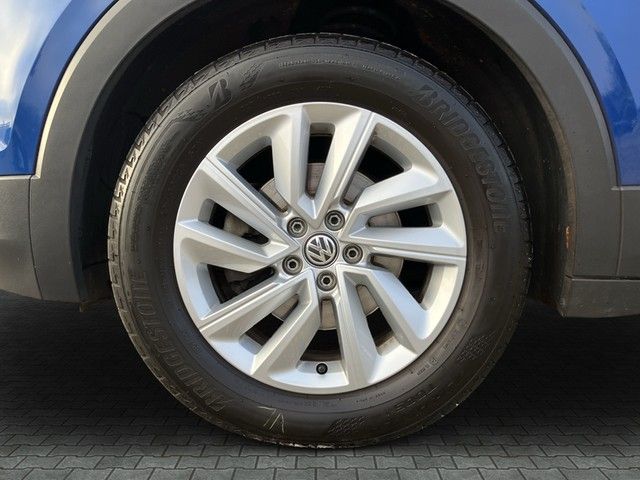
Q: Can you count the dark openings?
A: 10